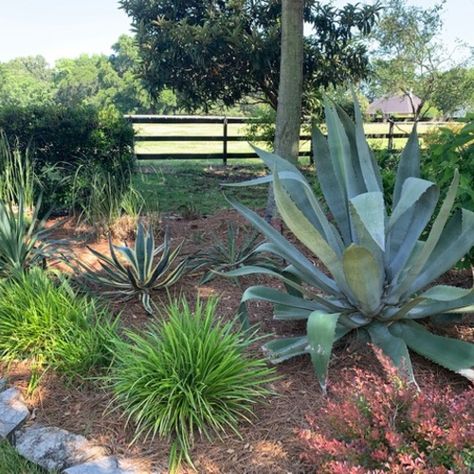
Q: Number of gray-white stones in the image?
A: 3